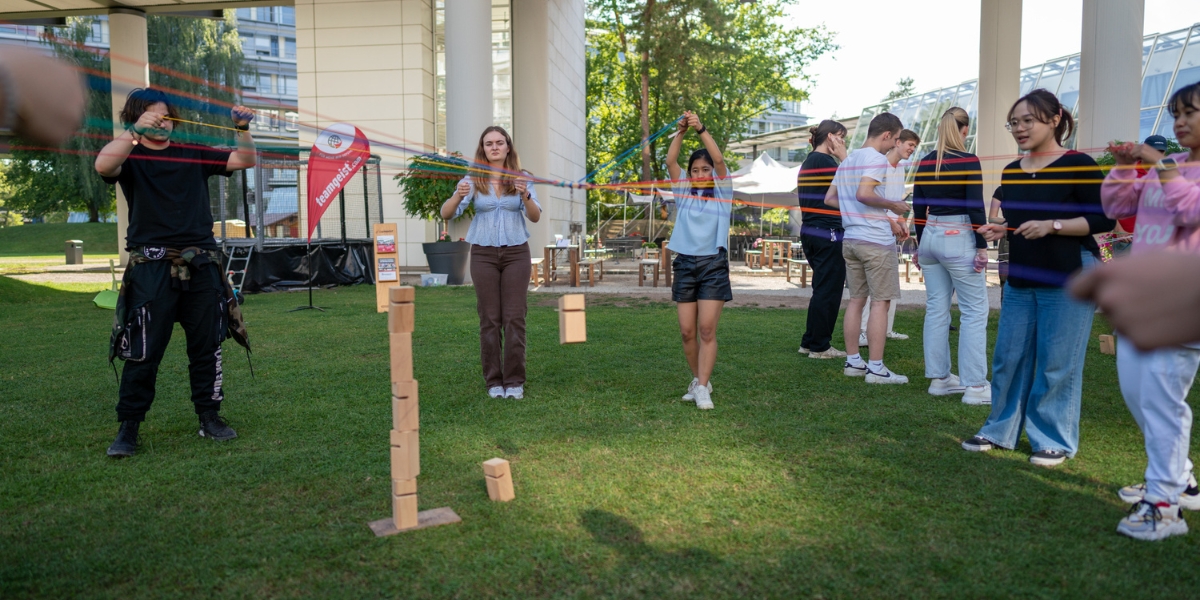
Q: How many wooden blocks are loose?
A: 2